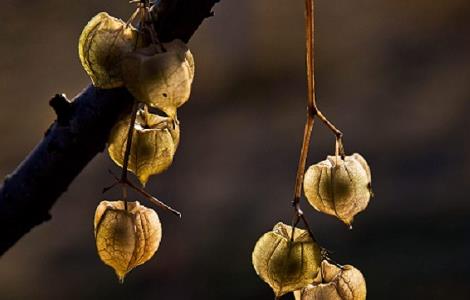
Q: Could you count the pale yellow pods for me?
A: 7